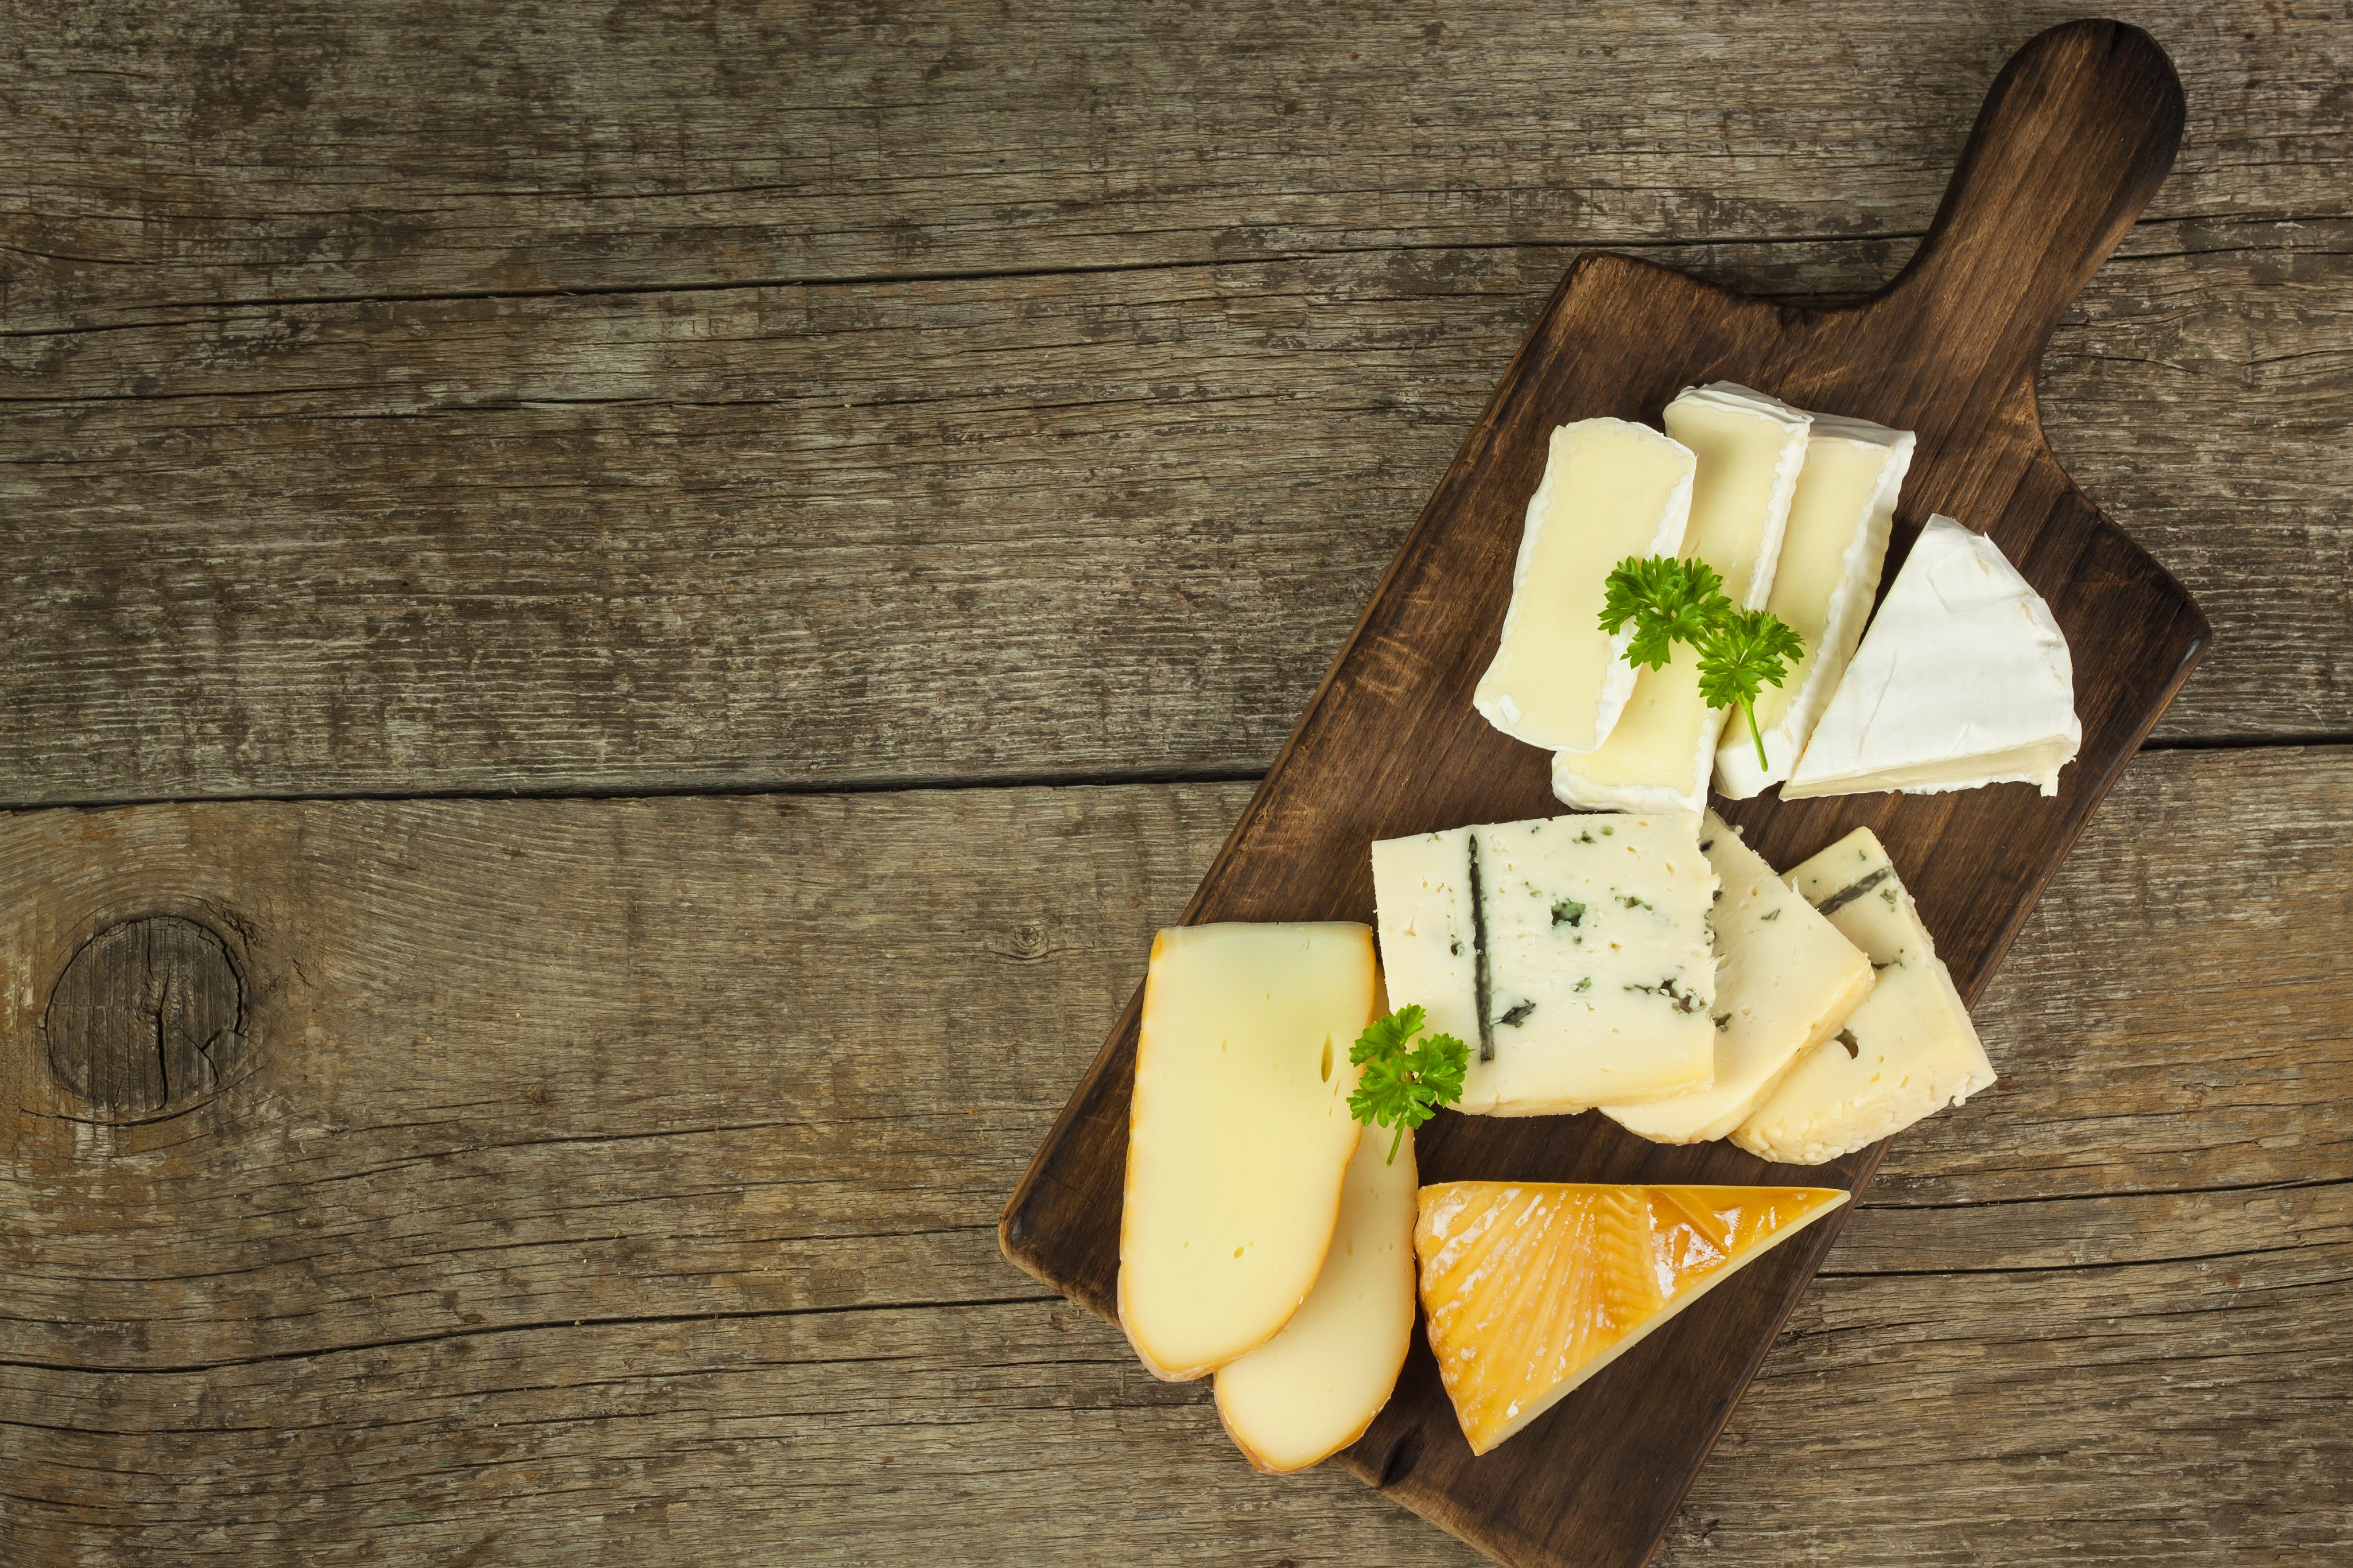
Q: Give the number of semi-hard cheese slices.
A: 2